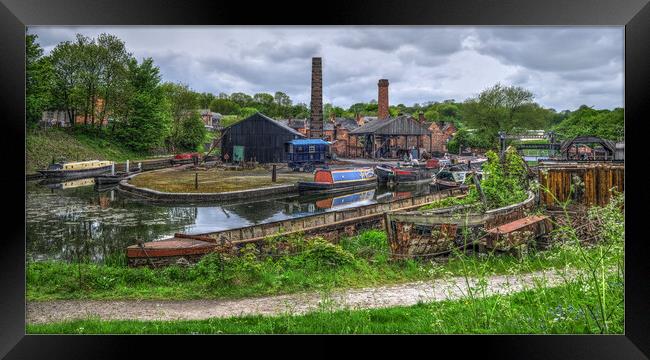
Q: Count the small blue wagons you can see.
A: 1